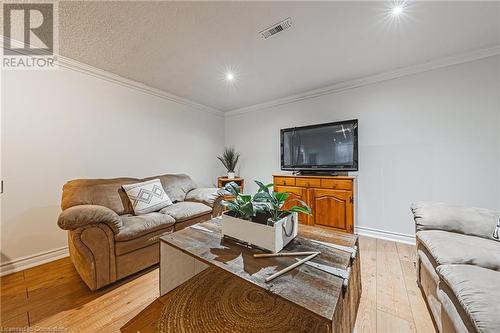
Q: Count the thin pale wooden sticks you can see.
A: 2